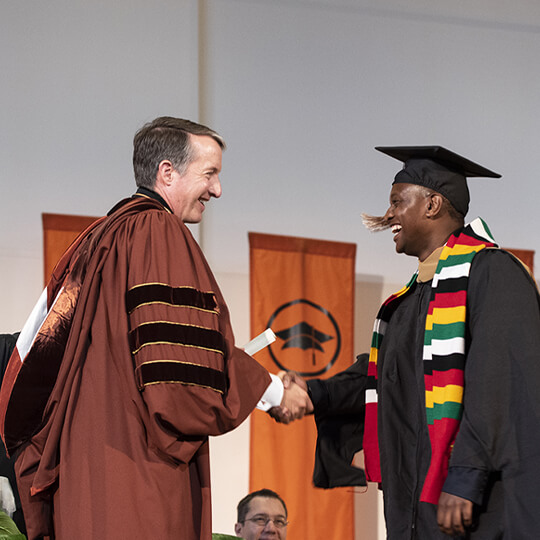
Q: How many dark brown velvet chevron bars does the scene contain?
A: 3